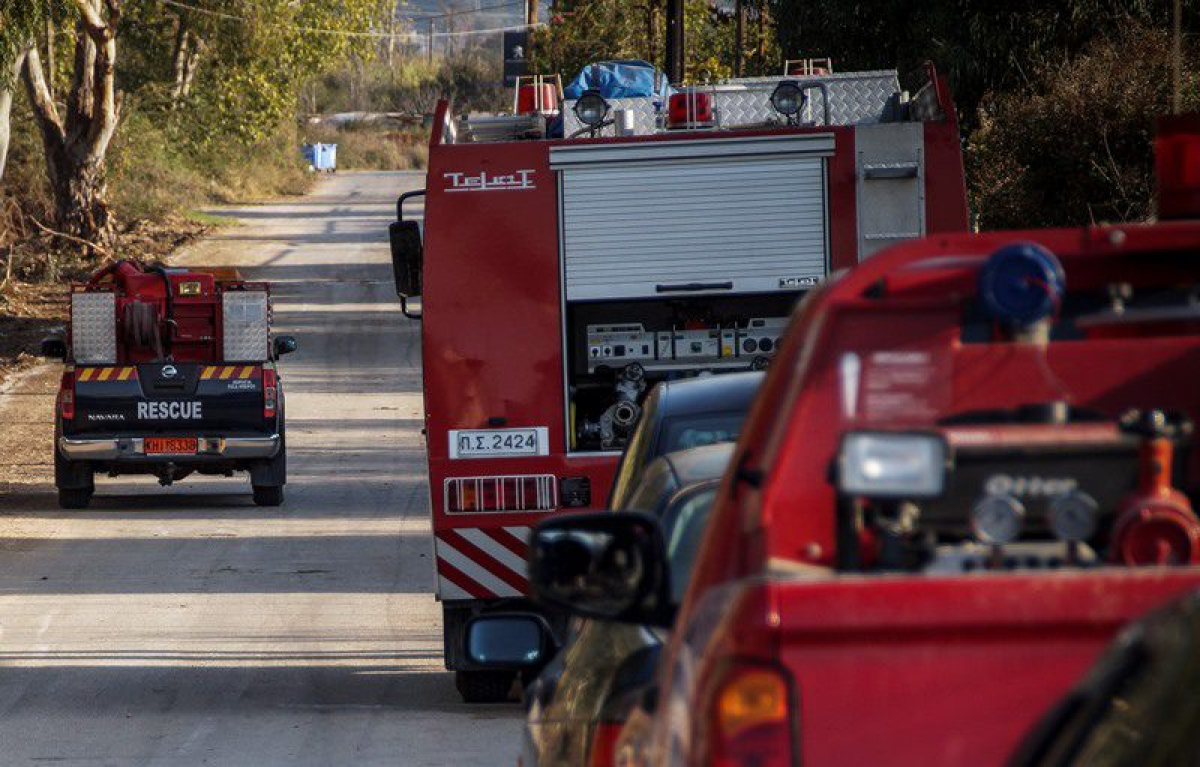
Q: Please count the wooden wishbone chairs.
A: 0